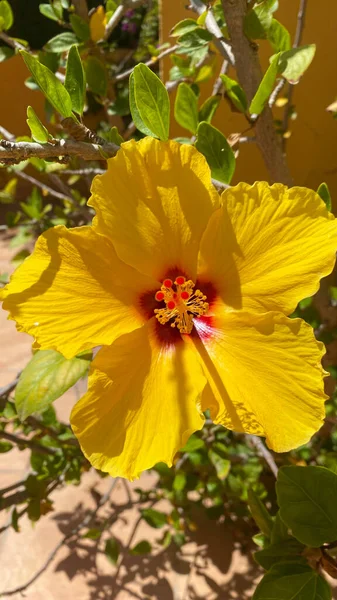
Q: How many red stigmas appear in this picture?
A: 5